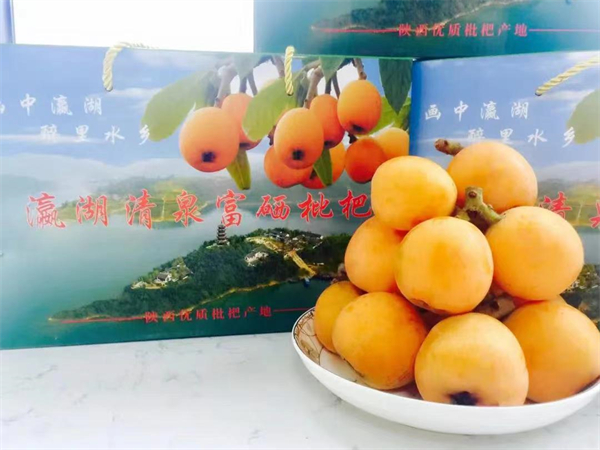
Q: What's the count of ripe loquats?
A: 9